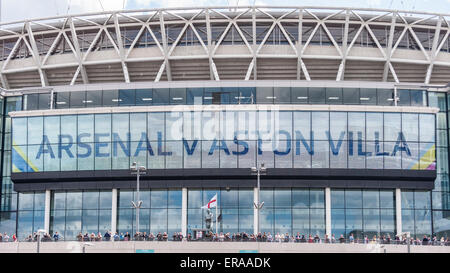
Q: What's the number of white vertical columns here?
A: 6